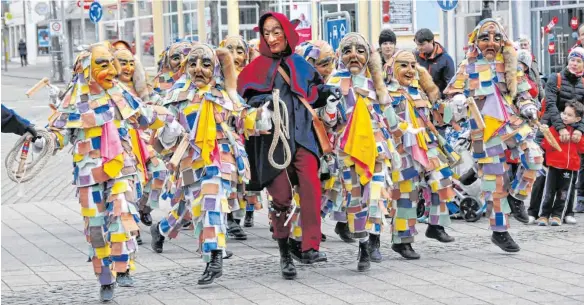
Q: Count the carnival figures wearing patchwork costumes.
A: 9